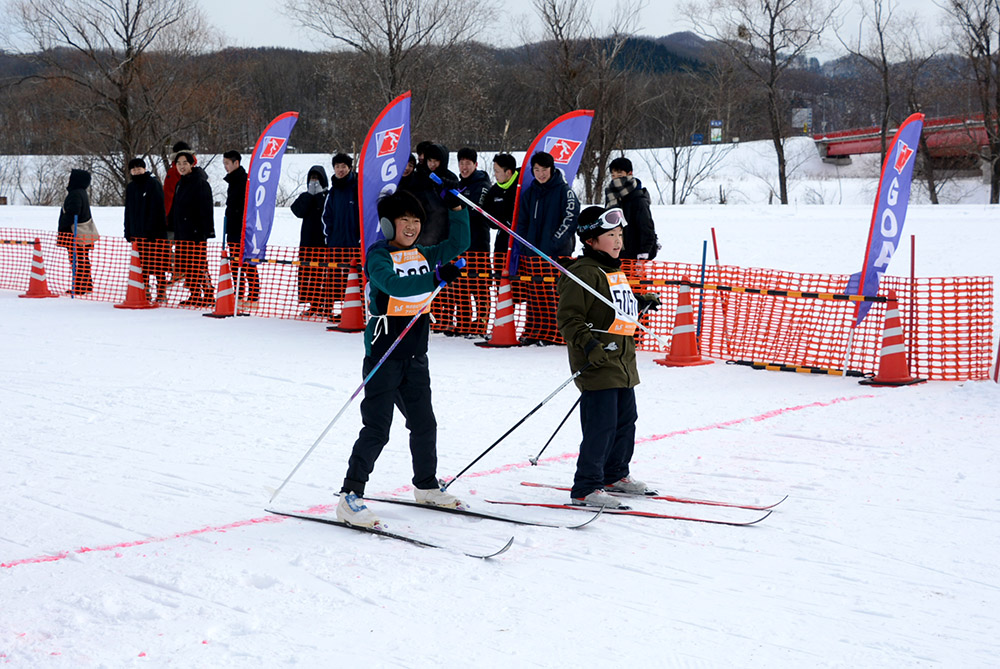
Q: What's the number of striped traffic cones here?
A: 7